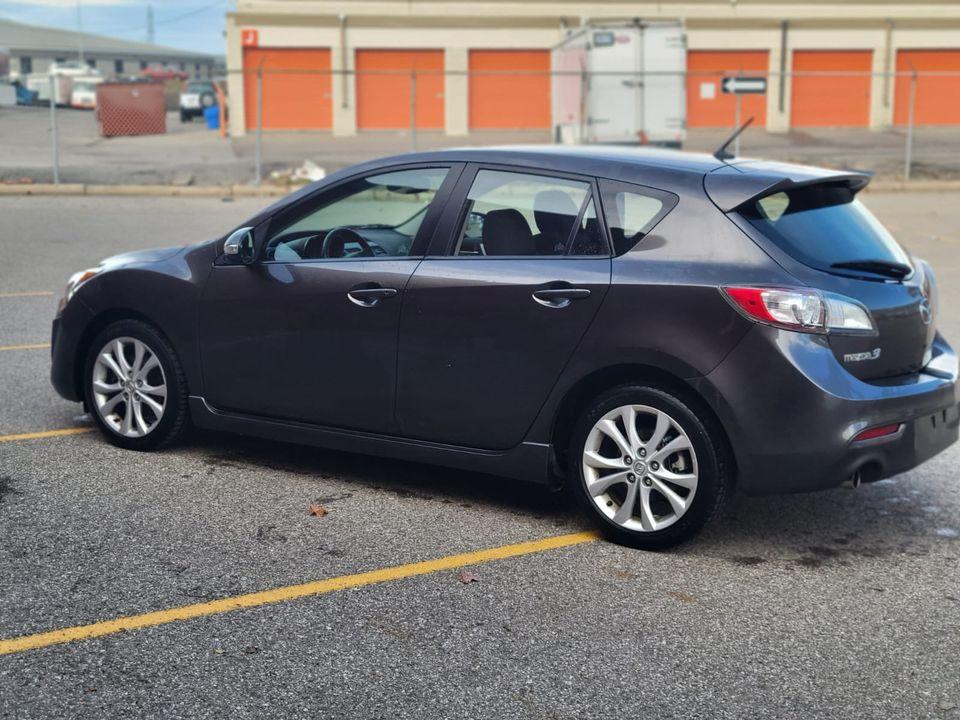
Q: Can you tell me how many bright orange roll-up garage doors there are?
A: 6